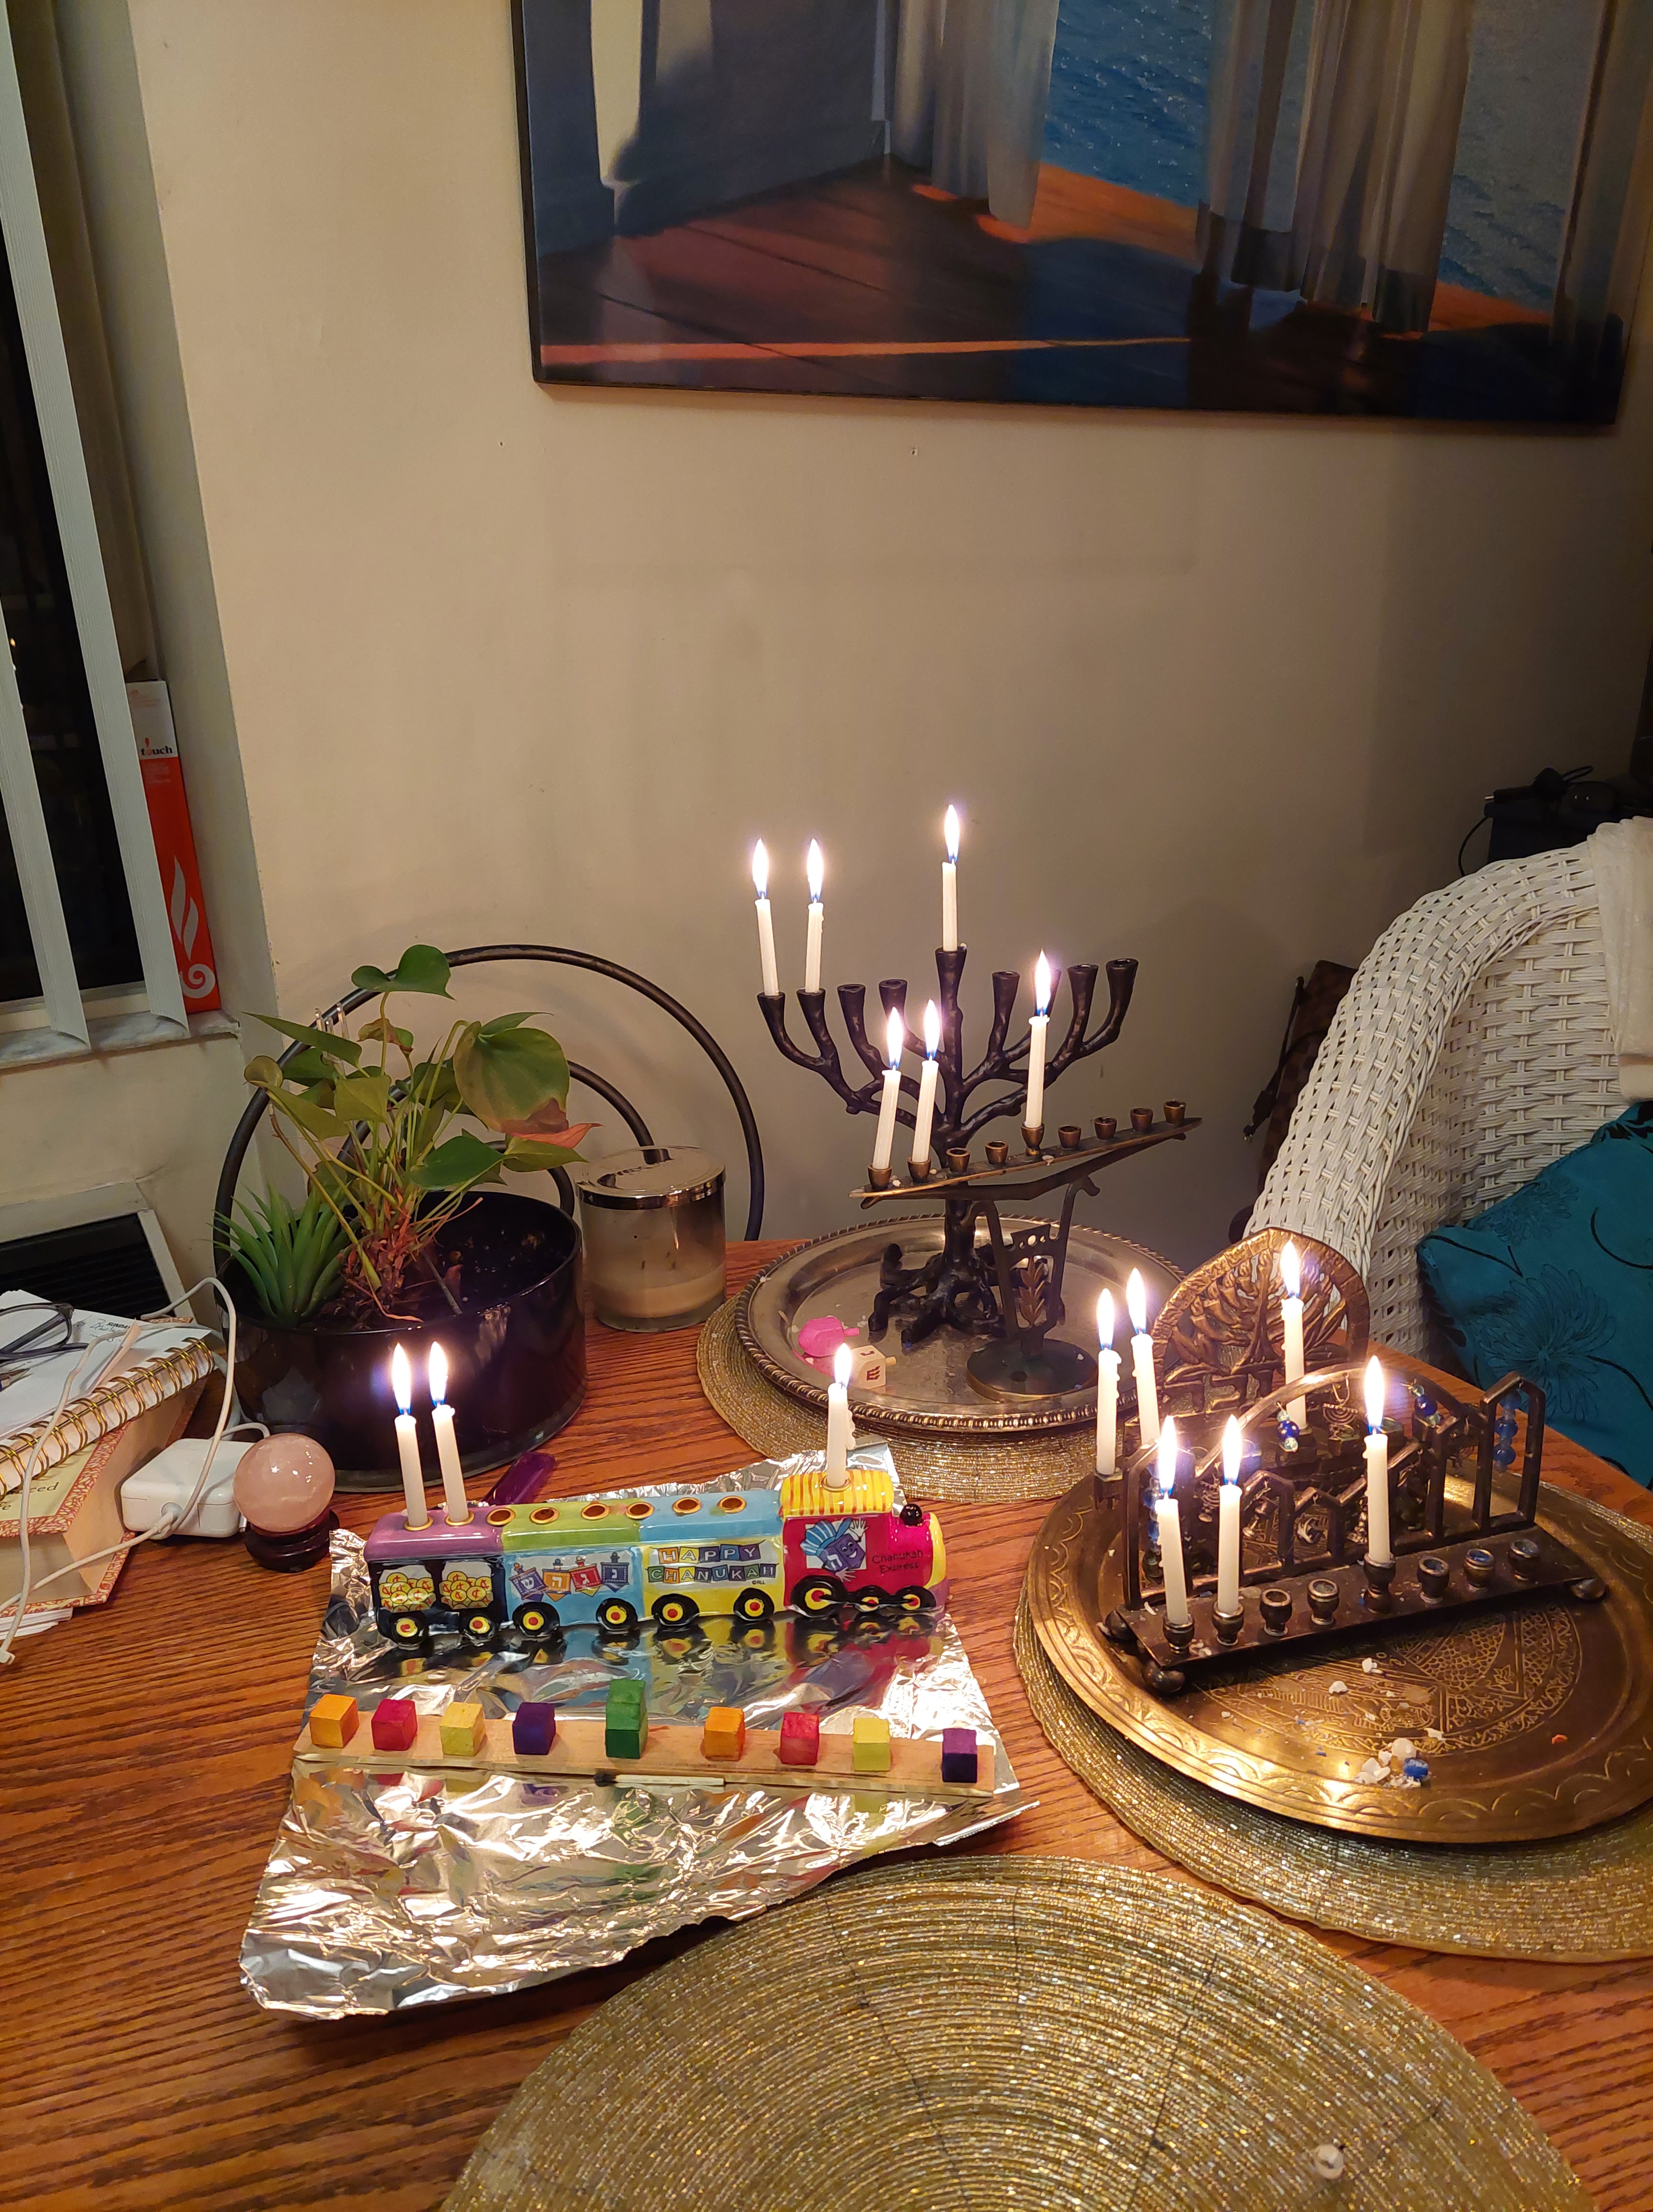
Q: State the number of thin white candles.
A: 15